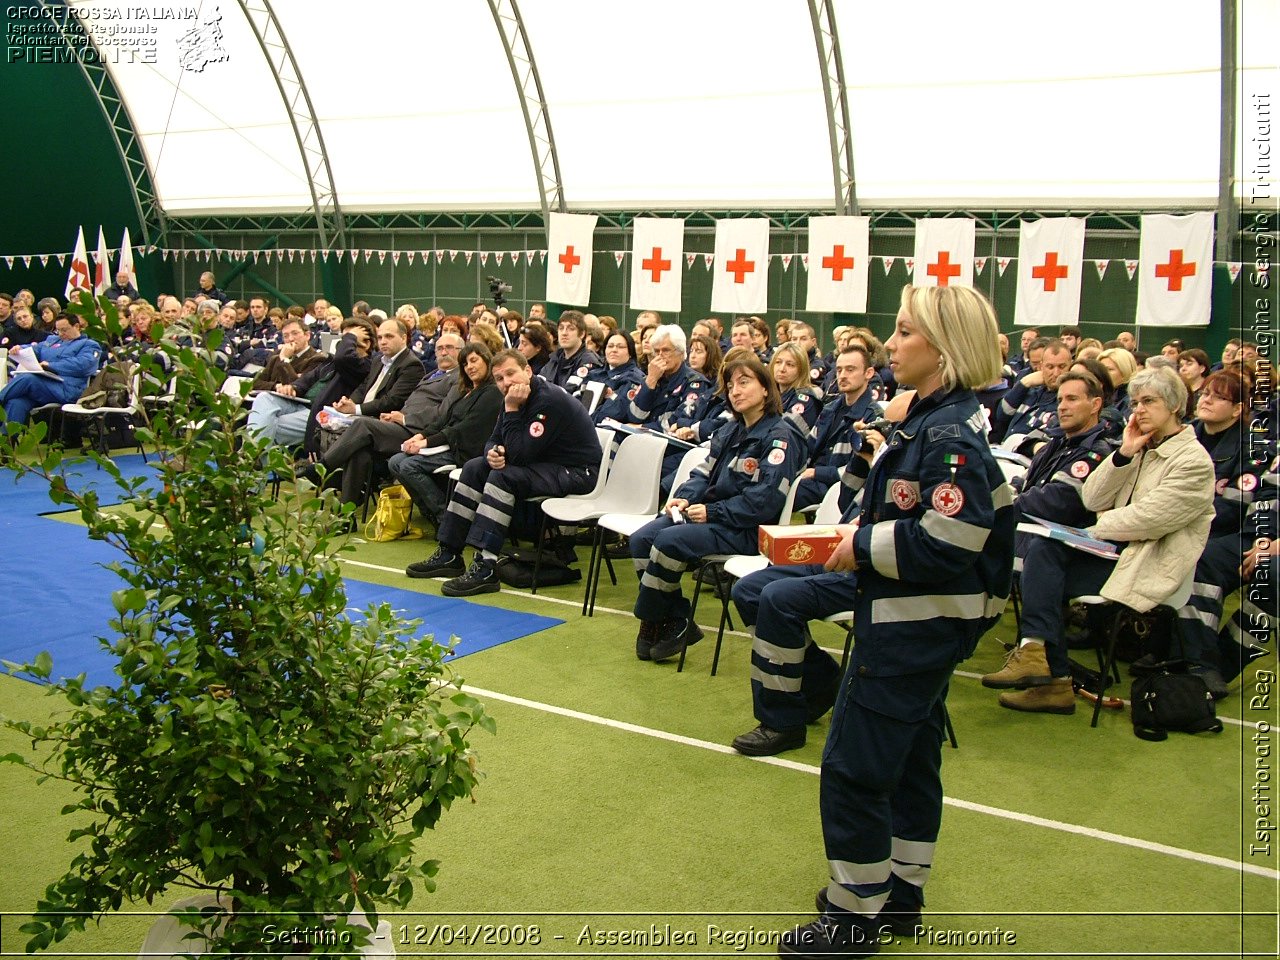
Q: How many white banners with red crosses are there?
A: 7